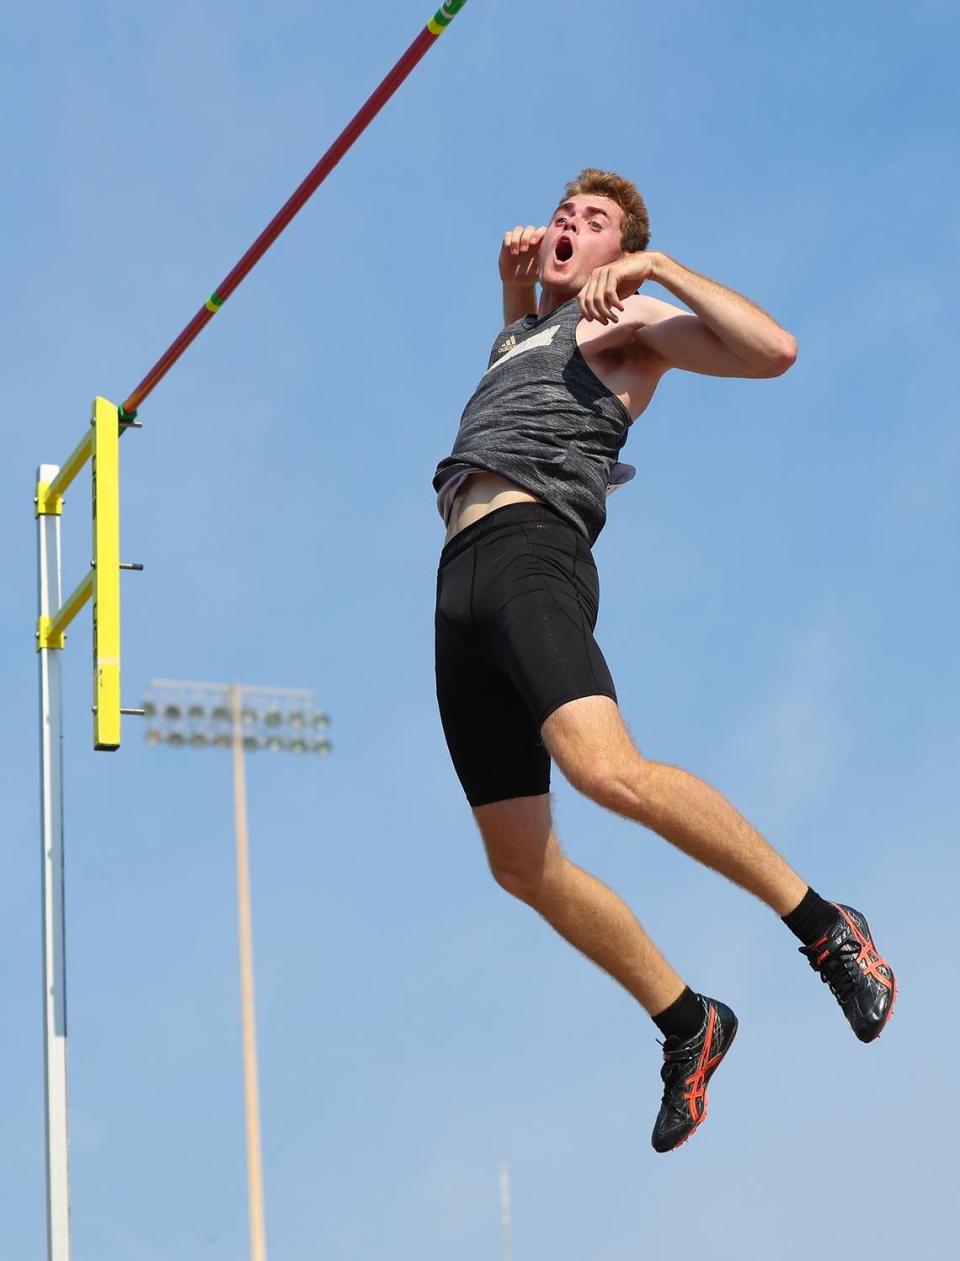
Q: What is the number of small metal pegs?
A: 3